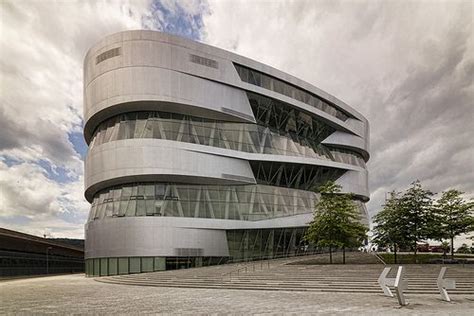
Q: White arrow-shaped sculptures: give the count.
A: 3